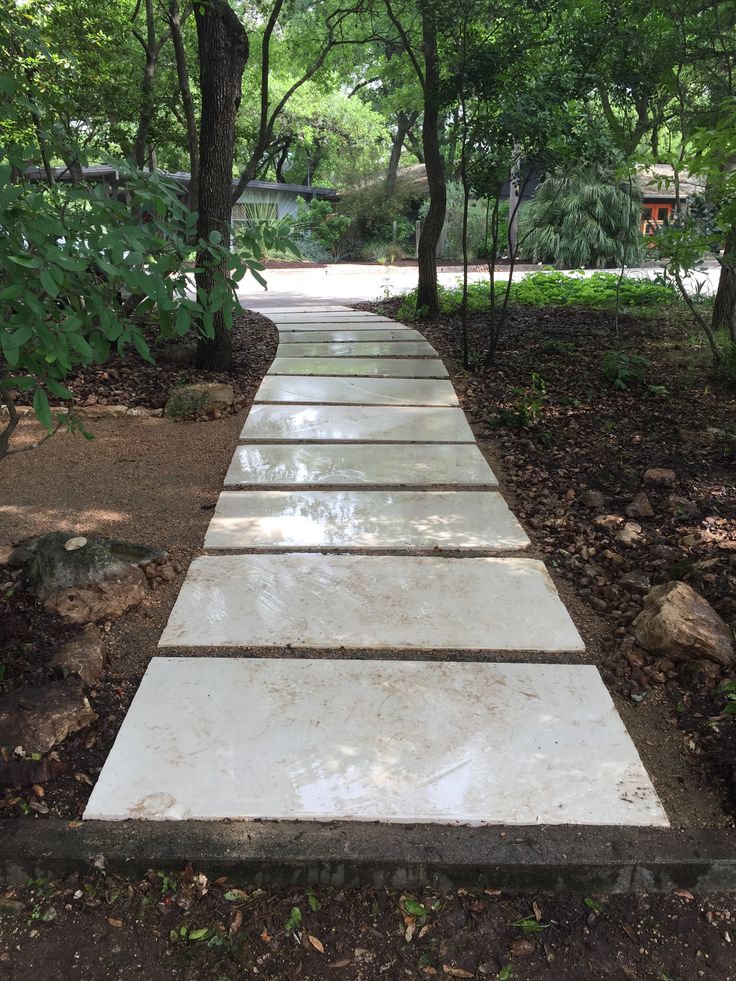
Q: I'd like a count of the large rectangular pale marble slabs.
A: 13